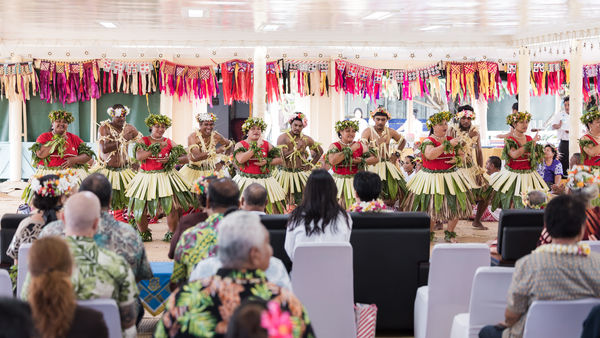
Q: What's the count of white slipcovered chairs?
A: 8